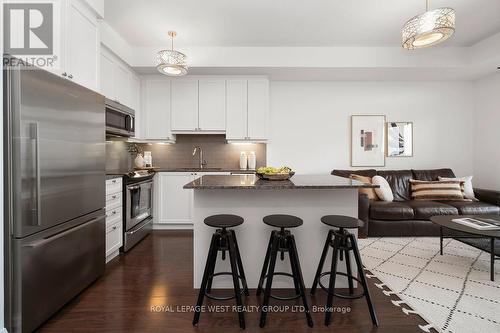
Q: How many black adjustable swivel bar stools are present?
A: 3